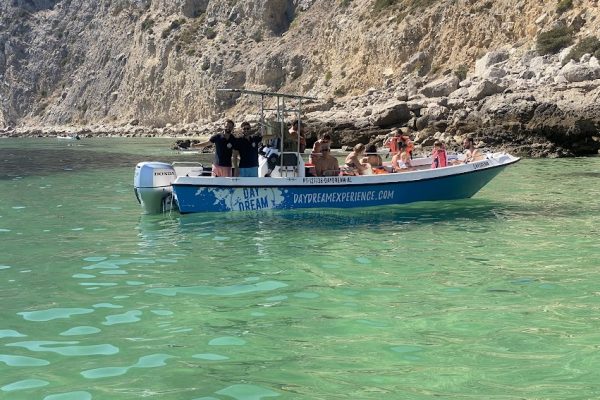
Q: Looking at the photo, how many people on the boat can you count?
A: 11